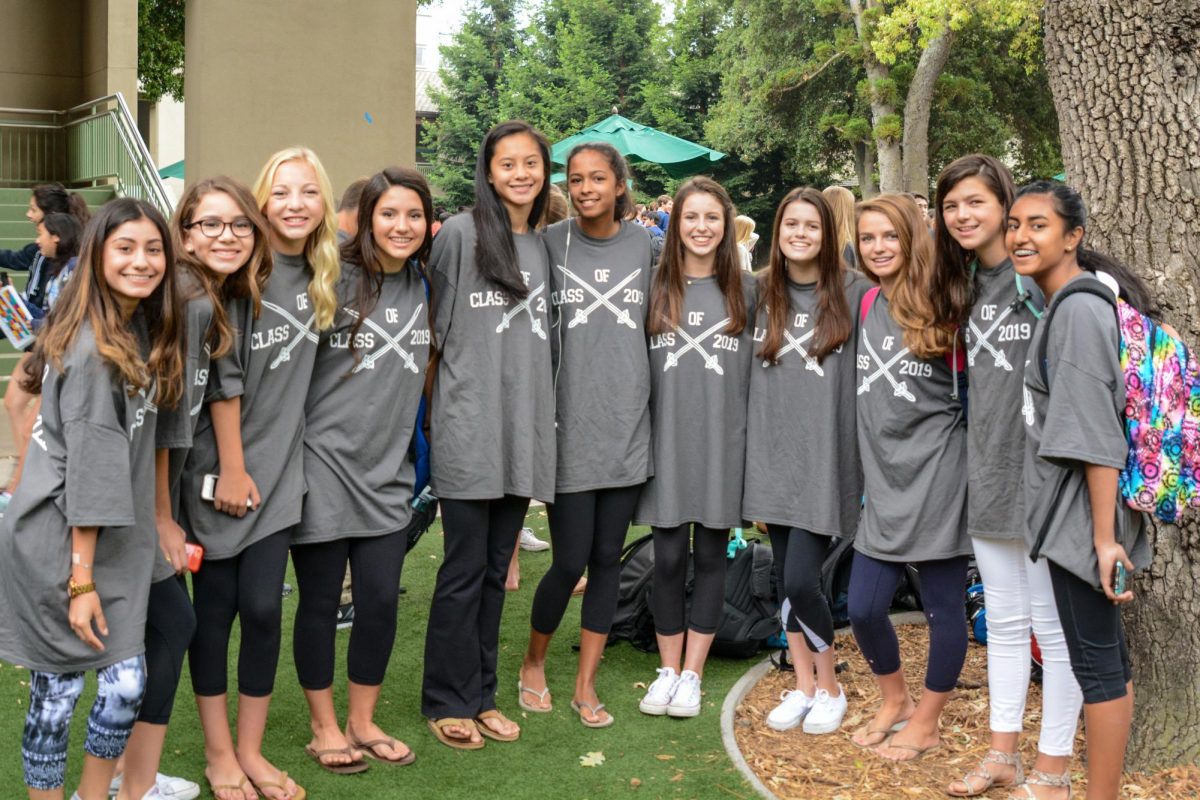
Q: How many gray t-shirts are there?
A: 11